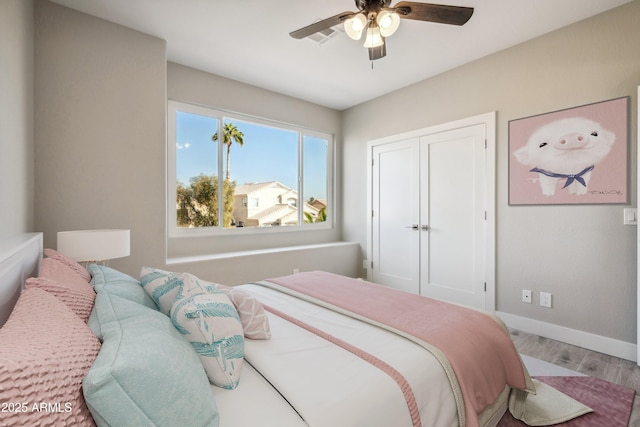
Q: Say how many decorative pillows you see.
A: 7